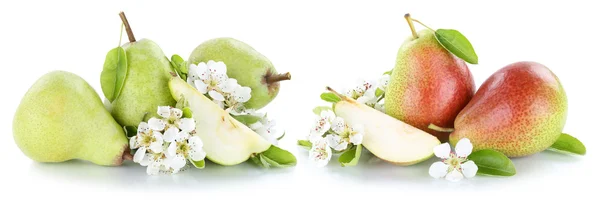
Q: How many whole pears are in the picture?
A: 5